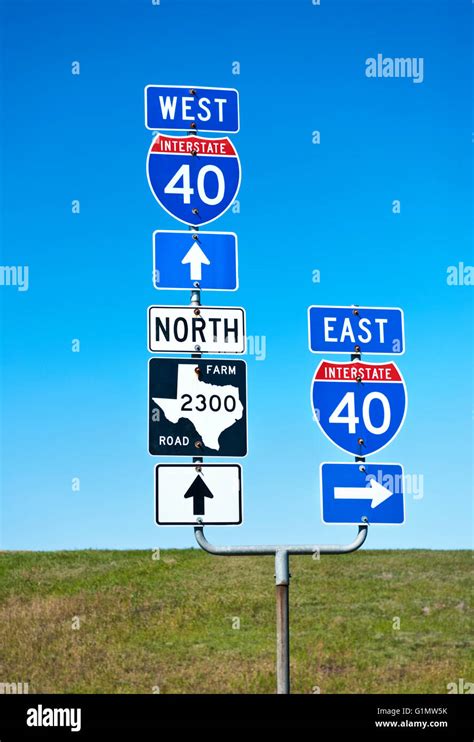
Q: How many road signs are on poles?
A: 9